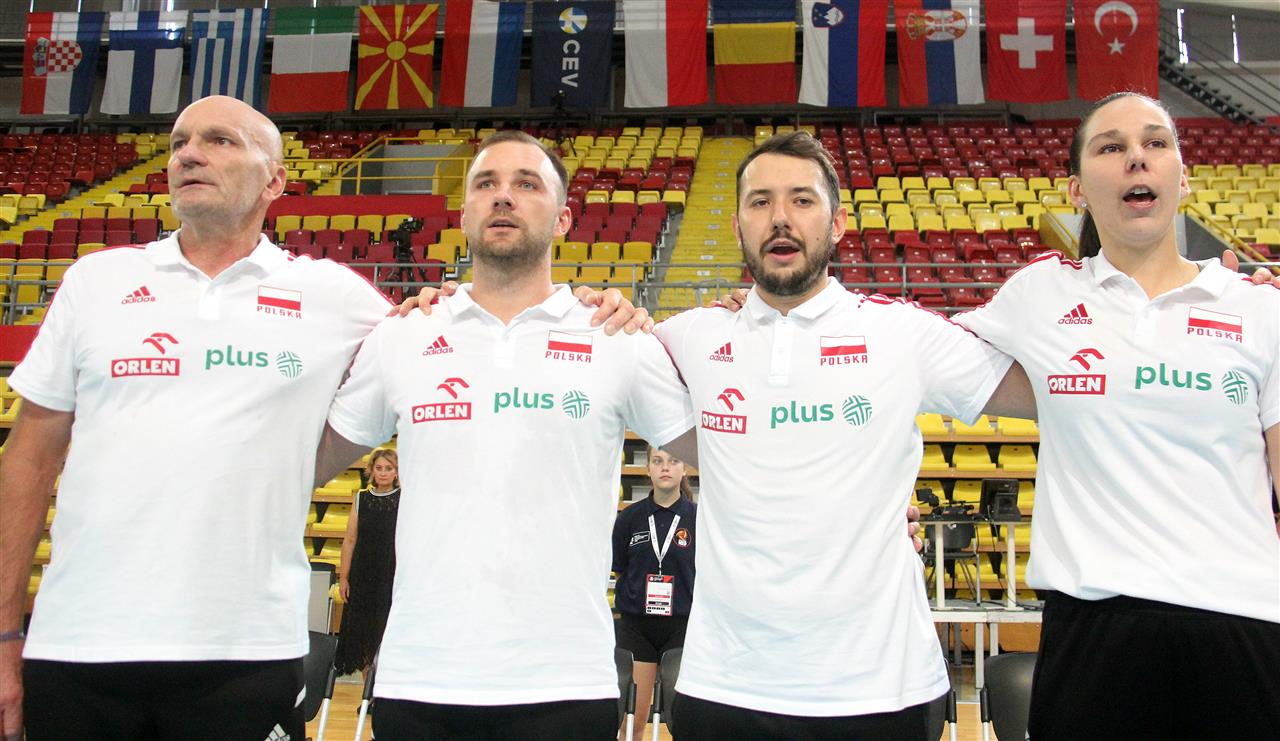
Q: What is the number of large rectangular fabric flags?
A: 13